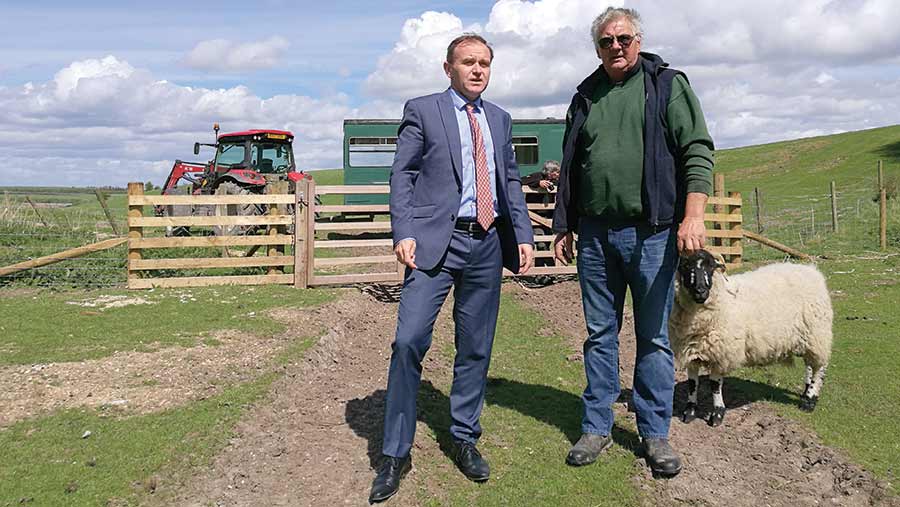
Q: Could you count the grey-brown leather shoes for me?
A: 2